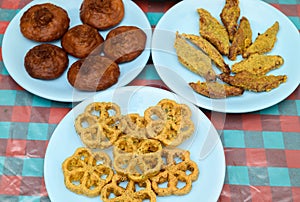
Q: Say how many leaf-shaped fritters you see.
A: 9